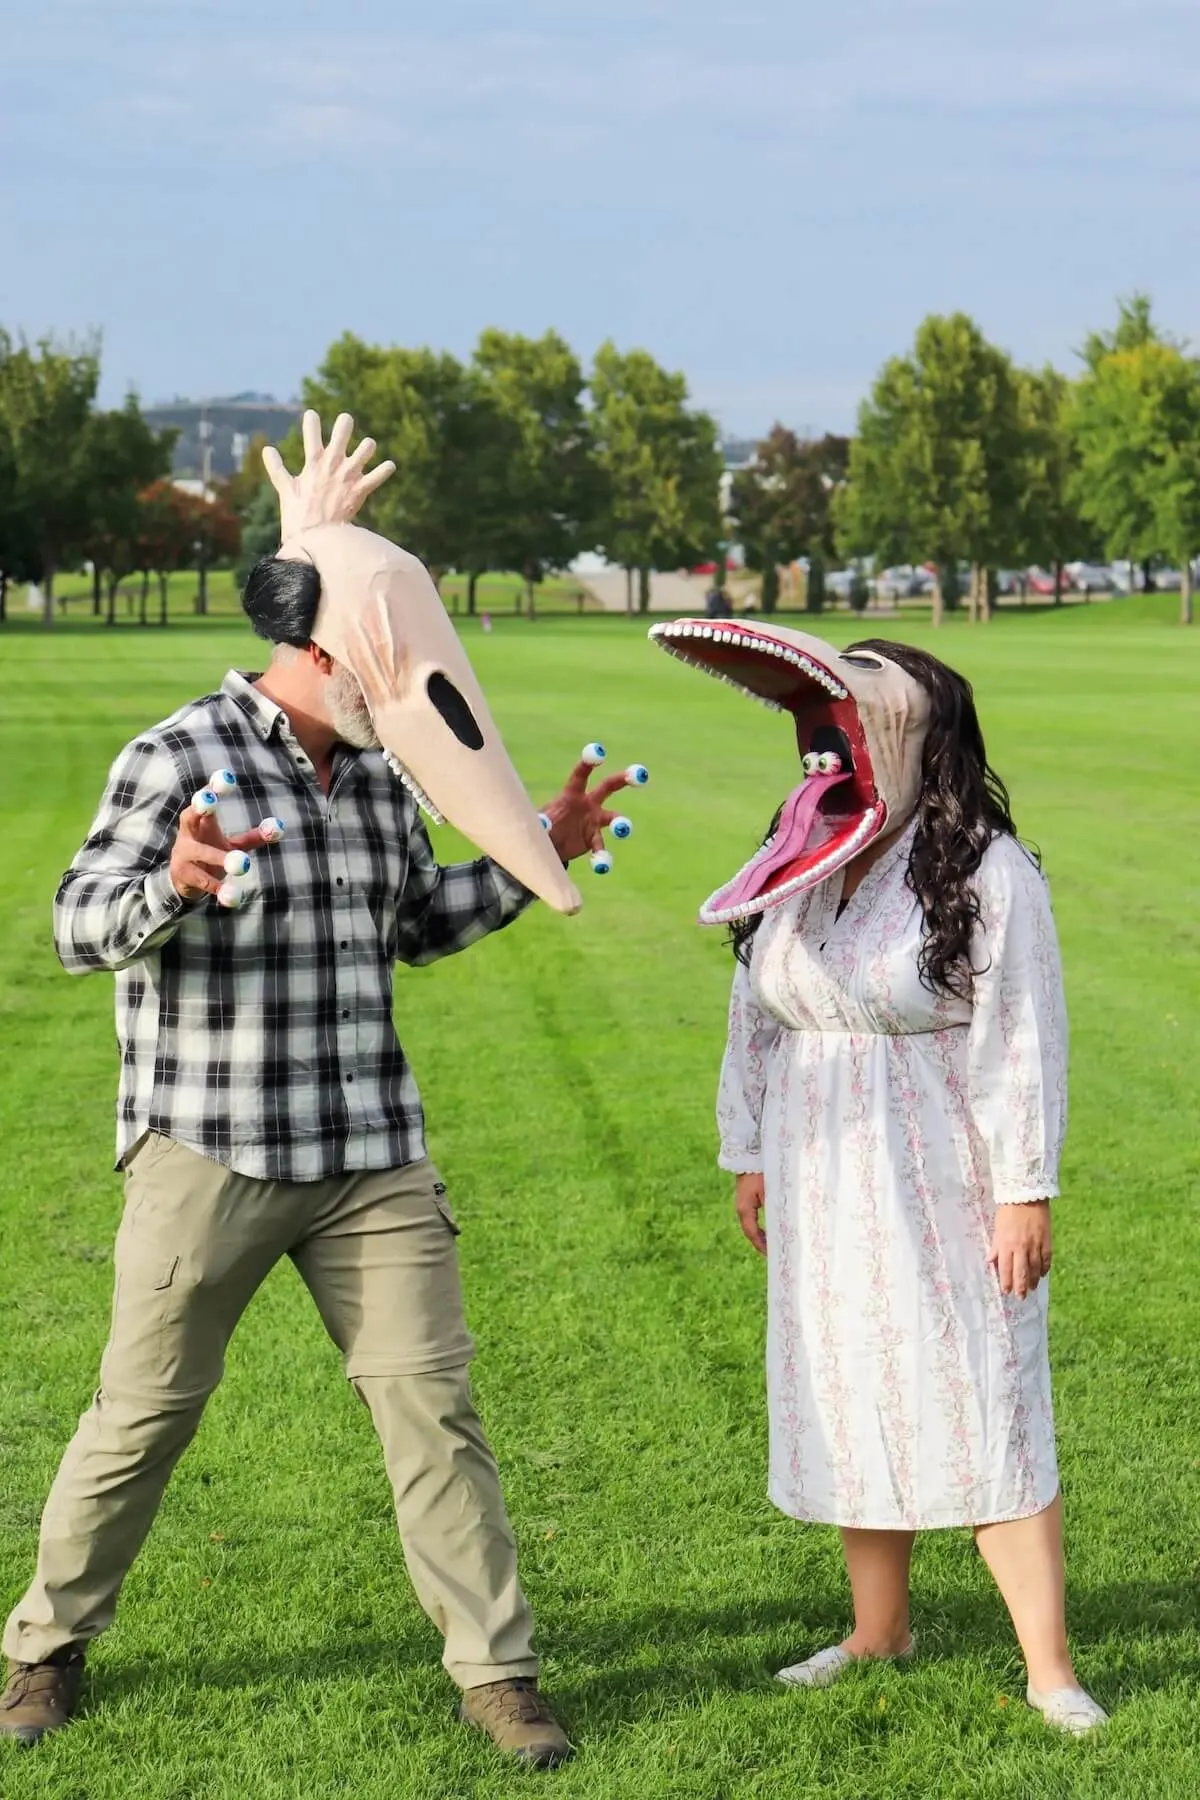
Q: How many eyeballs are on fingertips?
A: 10